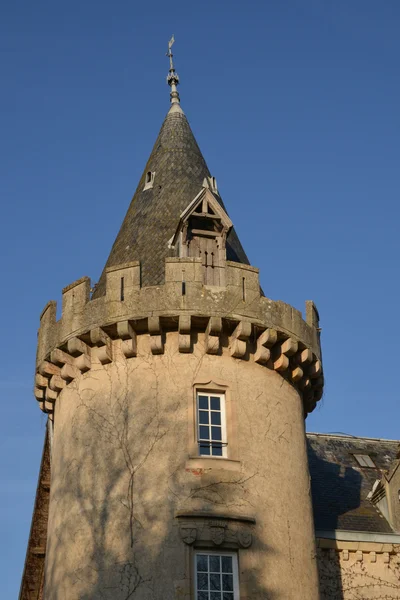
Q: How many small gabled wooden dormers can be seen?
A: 1